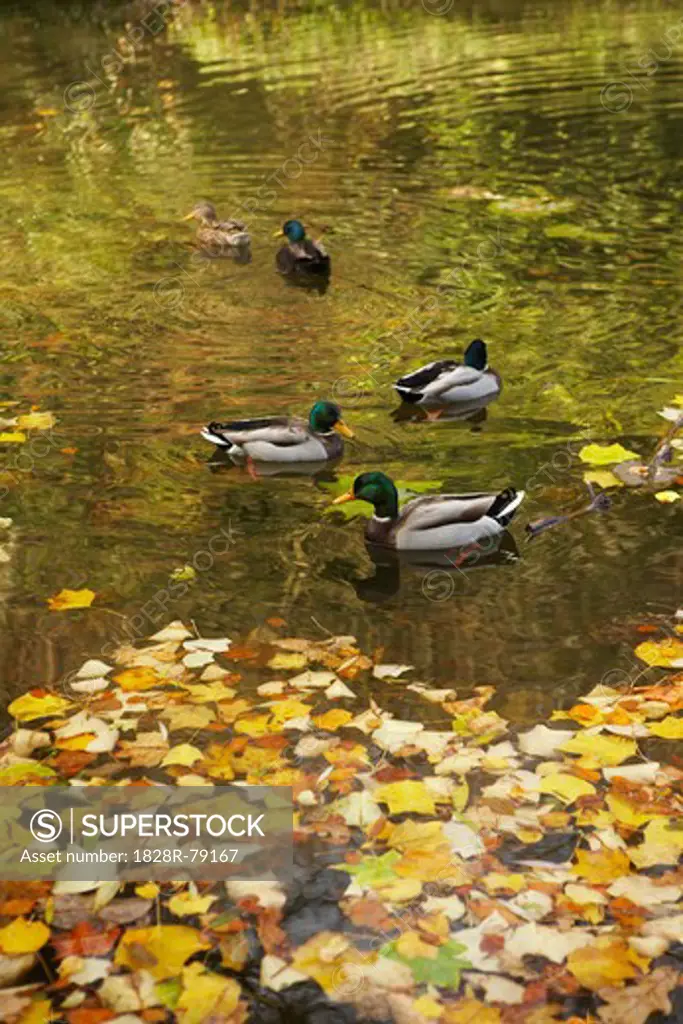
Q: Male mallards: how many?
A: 4